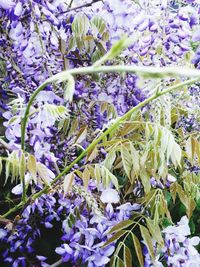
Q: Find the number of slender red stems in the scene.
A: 0